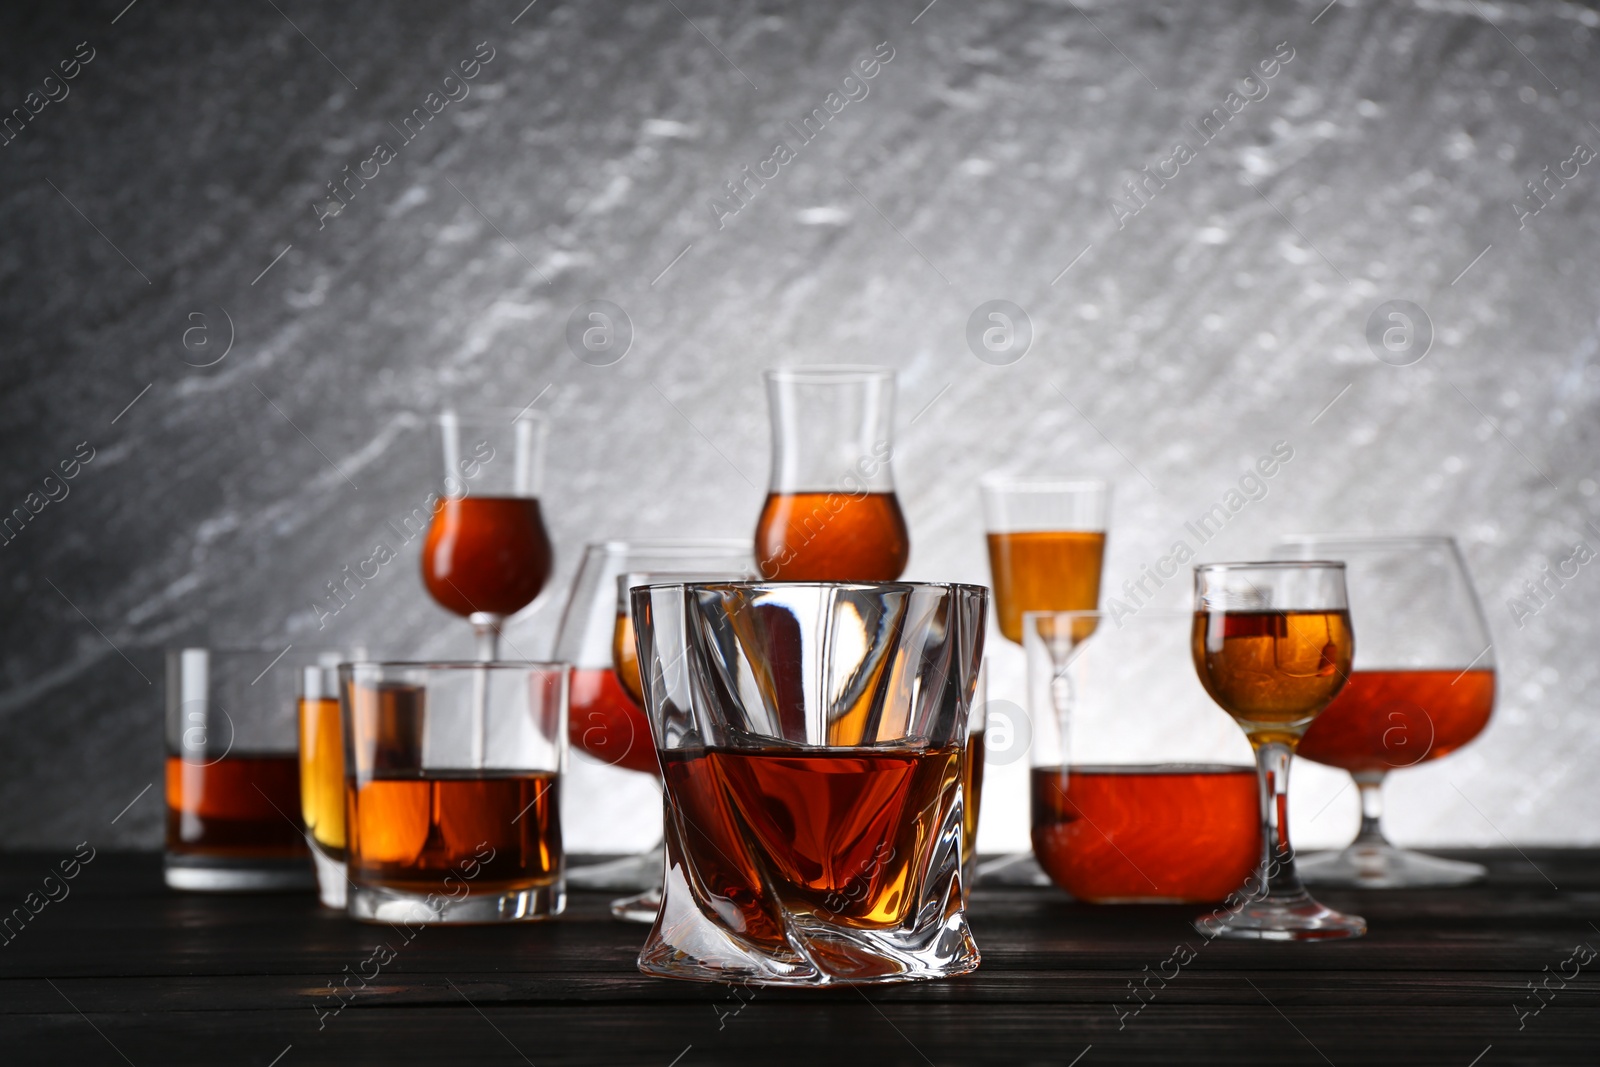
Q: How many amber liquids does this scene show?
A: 13